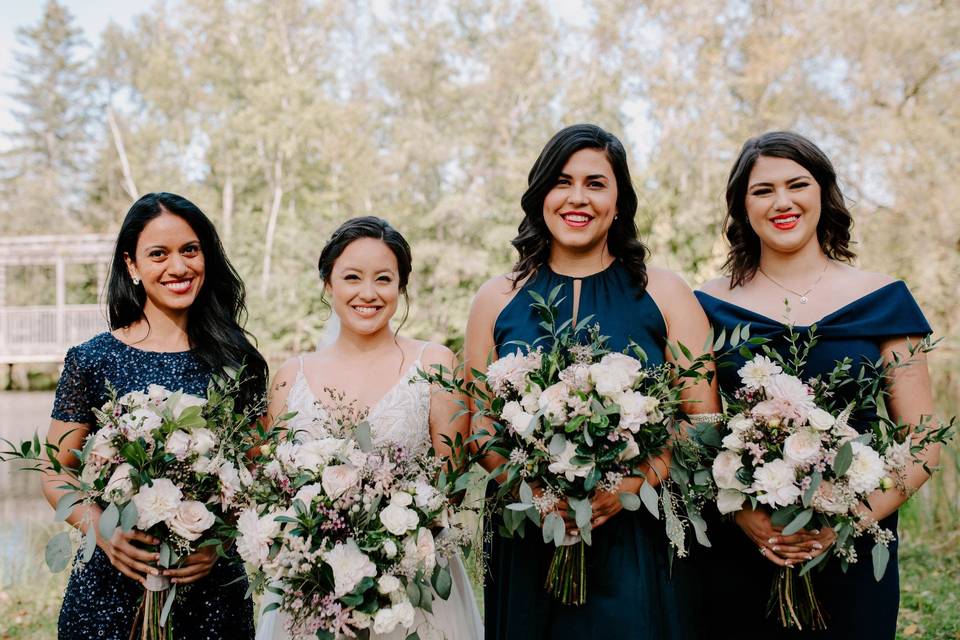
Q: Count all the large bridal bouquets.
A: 4